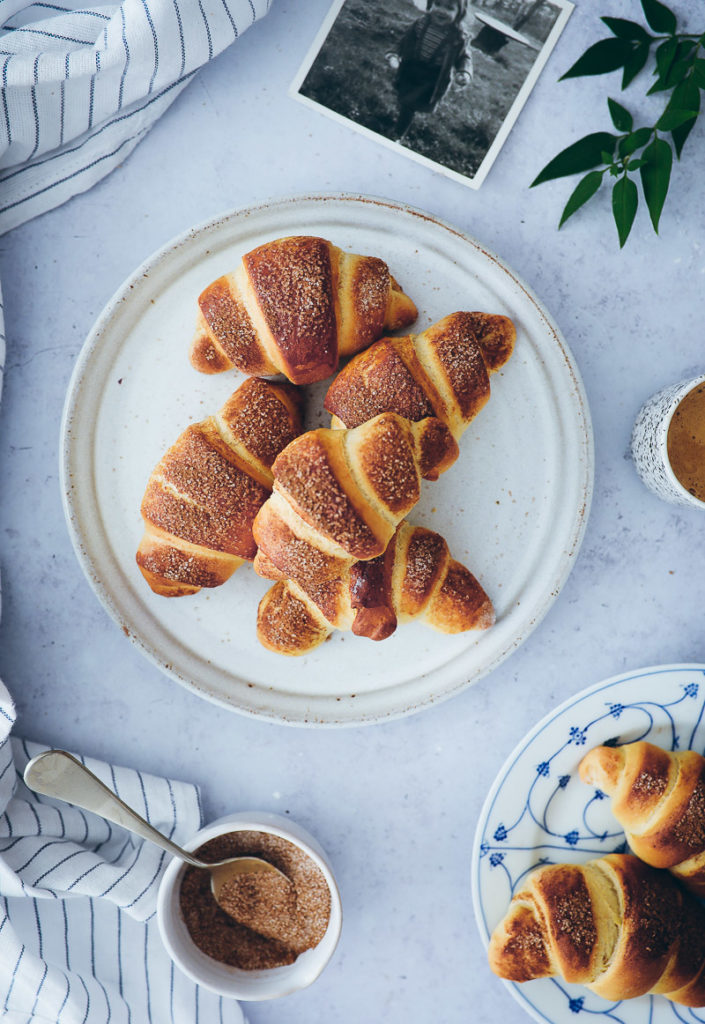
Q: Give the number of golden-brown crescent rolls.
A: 7